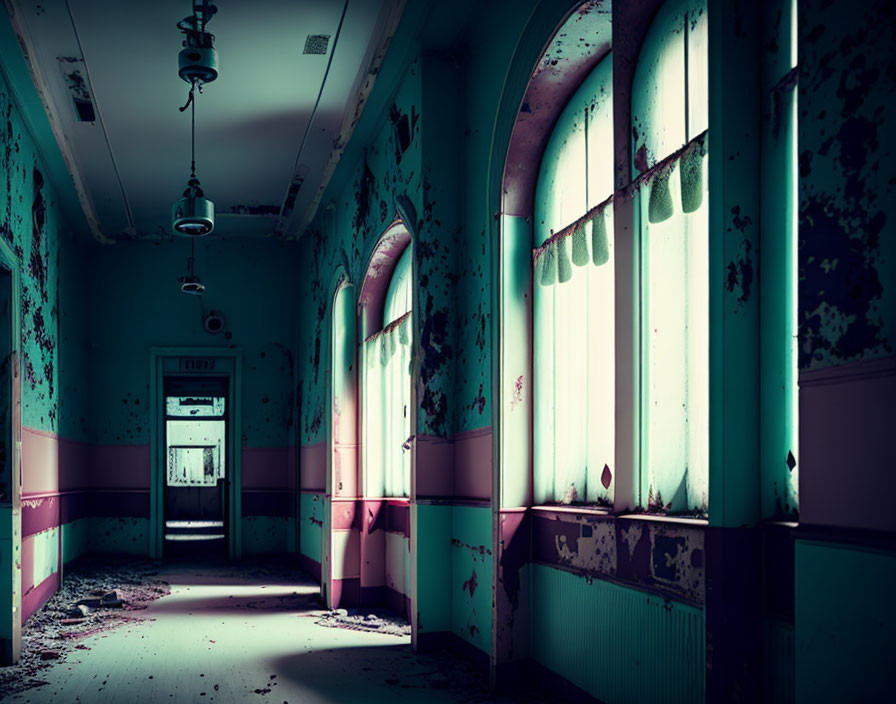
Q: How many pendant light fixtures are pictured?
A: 3